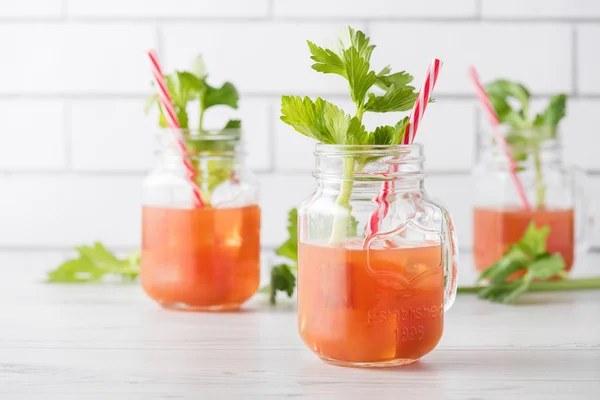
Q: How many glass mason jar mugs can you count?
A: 3